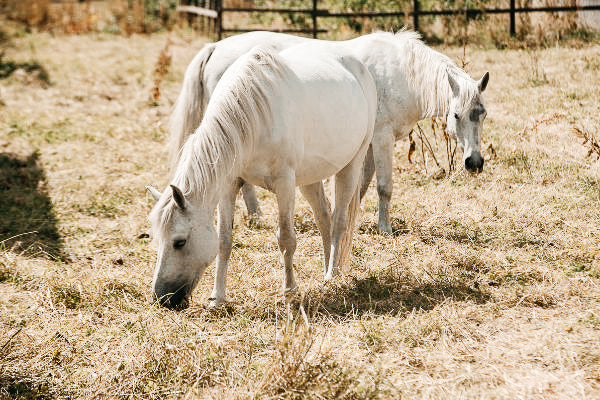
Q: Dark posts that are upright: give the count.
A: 4